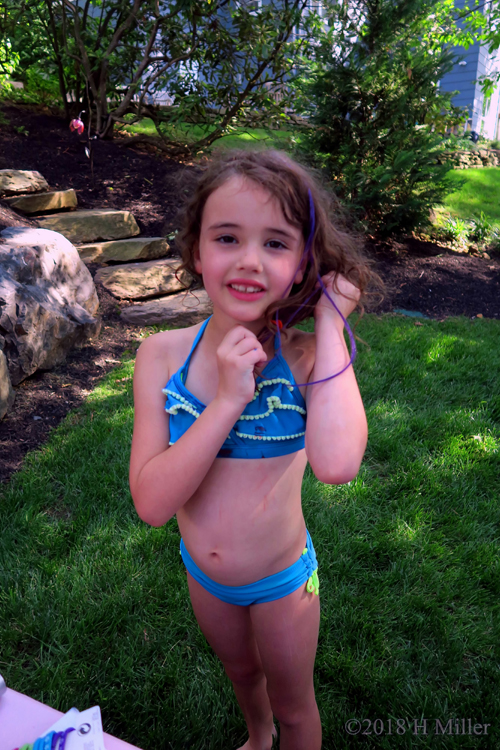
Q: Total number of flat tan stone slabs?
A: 6